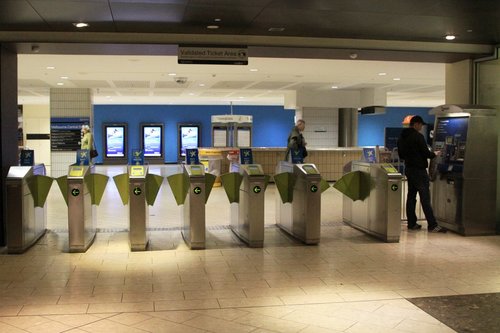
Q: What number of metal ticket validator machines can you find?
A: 7